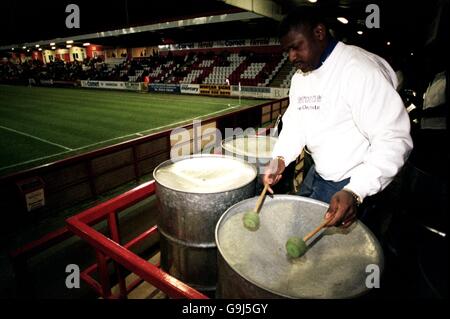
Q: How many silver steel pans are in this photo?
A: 3